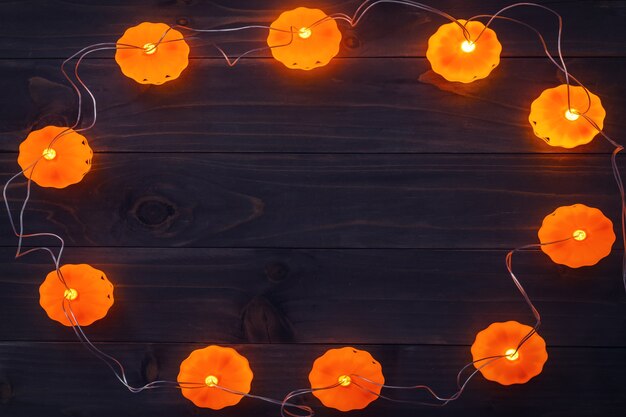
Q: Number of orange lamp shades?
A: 10